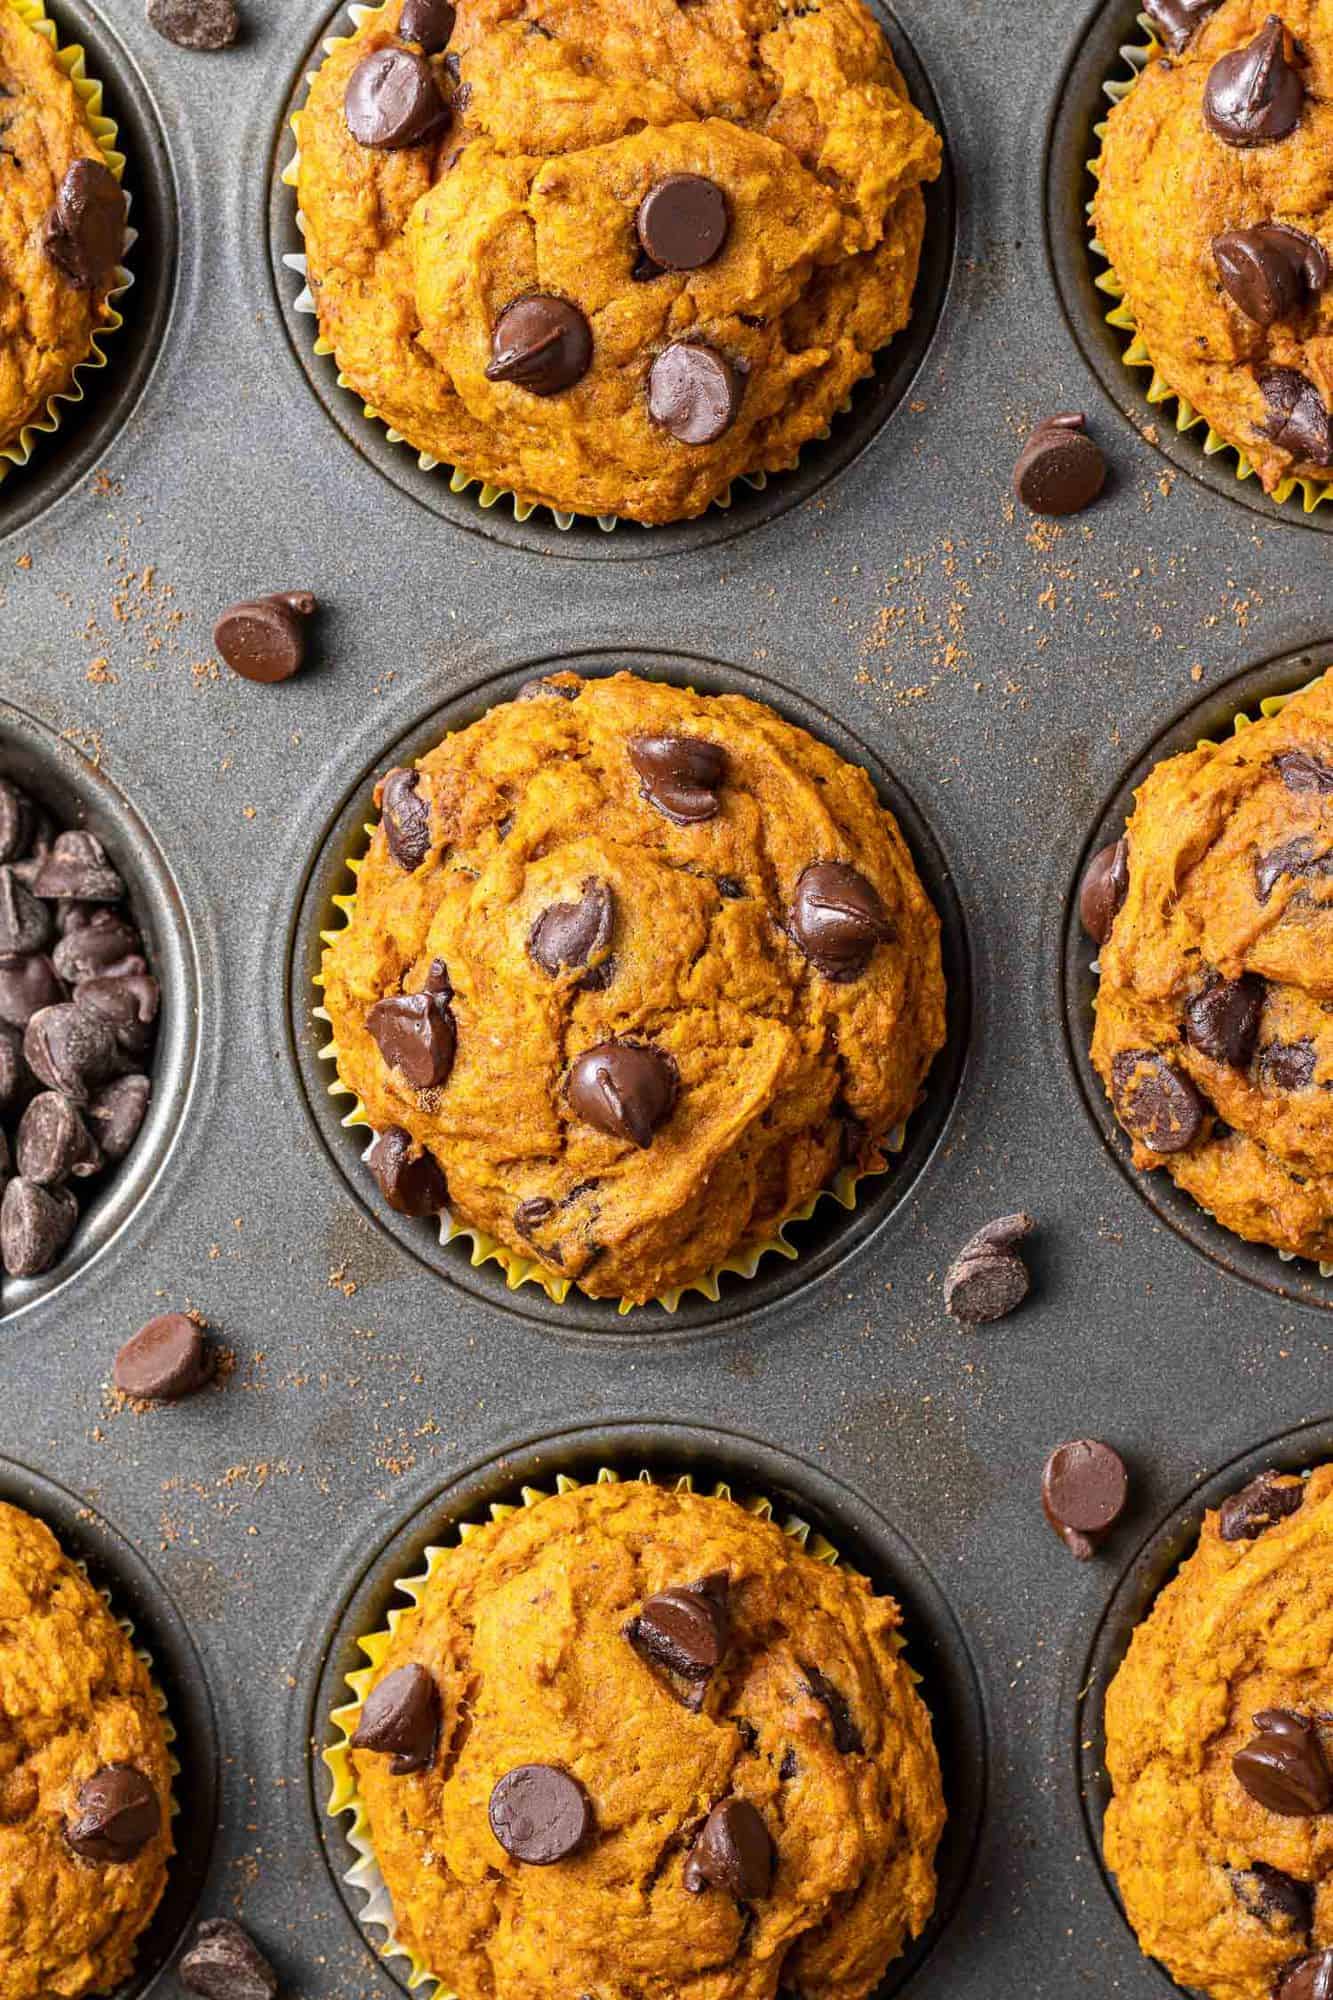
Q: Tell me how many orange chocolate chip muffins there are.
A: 8